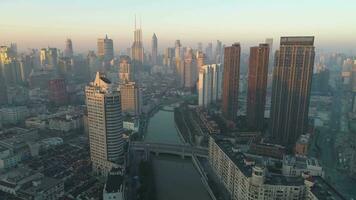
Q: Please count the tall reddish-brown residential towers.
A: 3